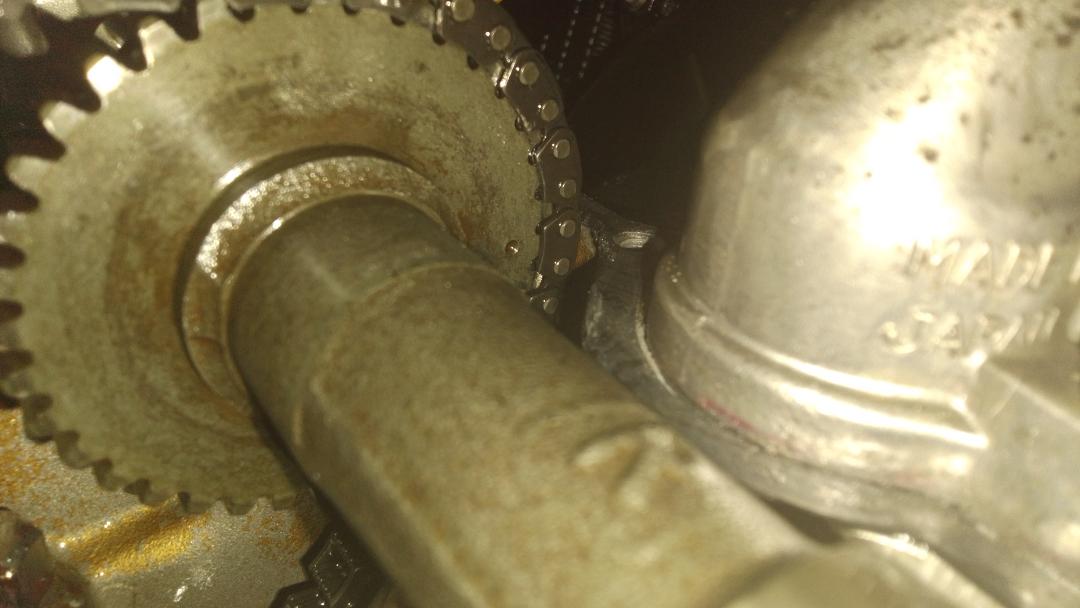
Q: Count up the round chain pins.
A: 9